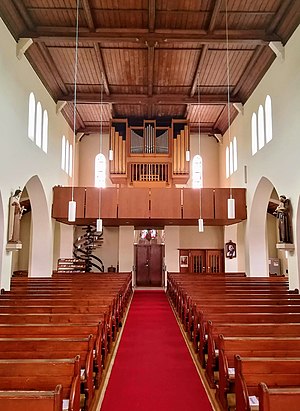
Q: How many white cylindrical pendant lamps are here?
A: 6